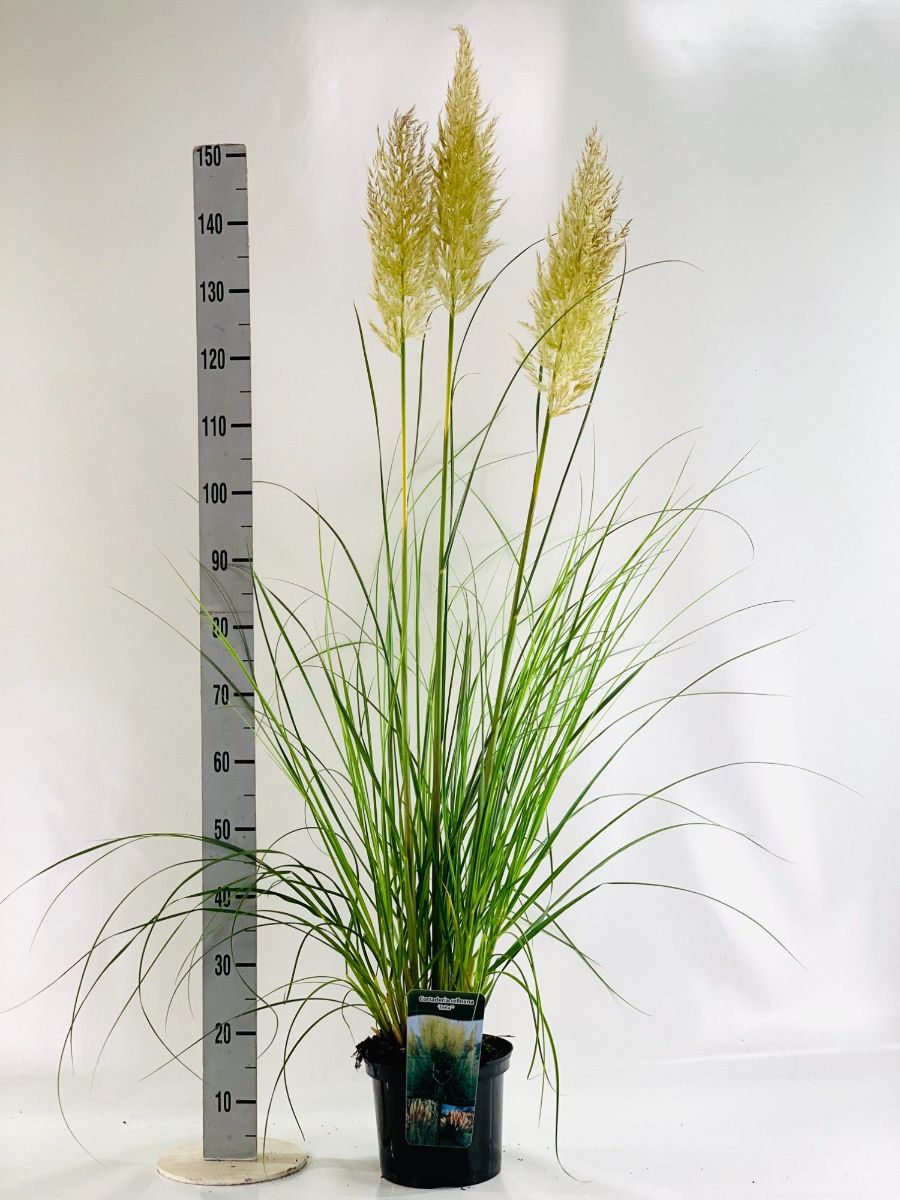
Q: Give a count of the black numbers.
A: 15